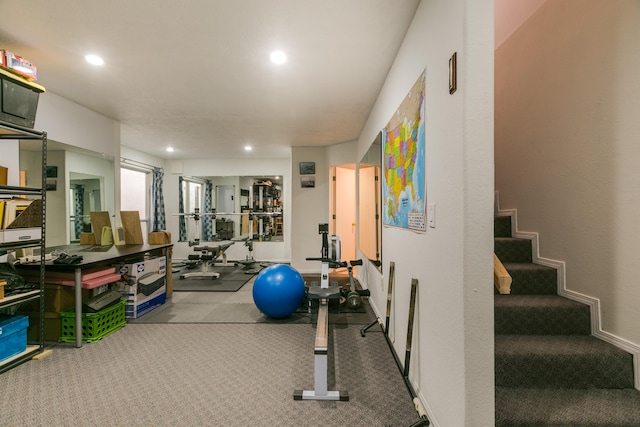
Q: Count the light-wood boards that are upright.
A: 2